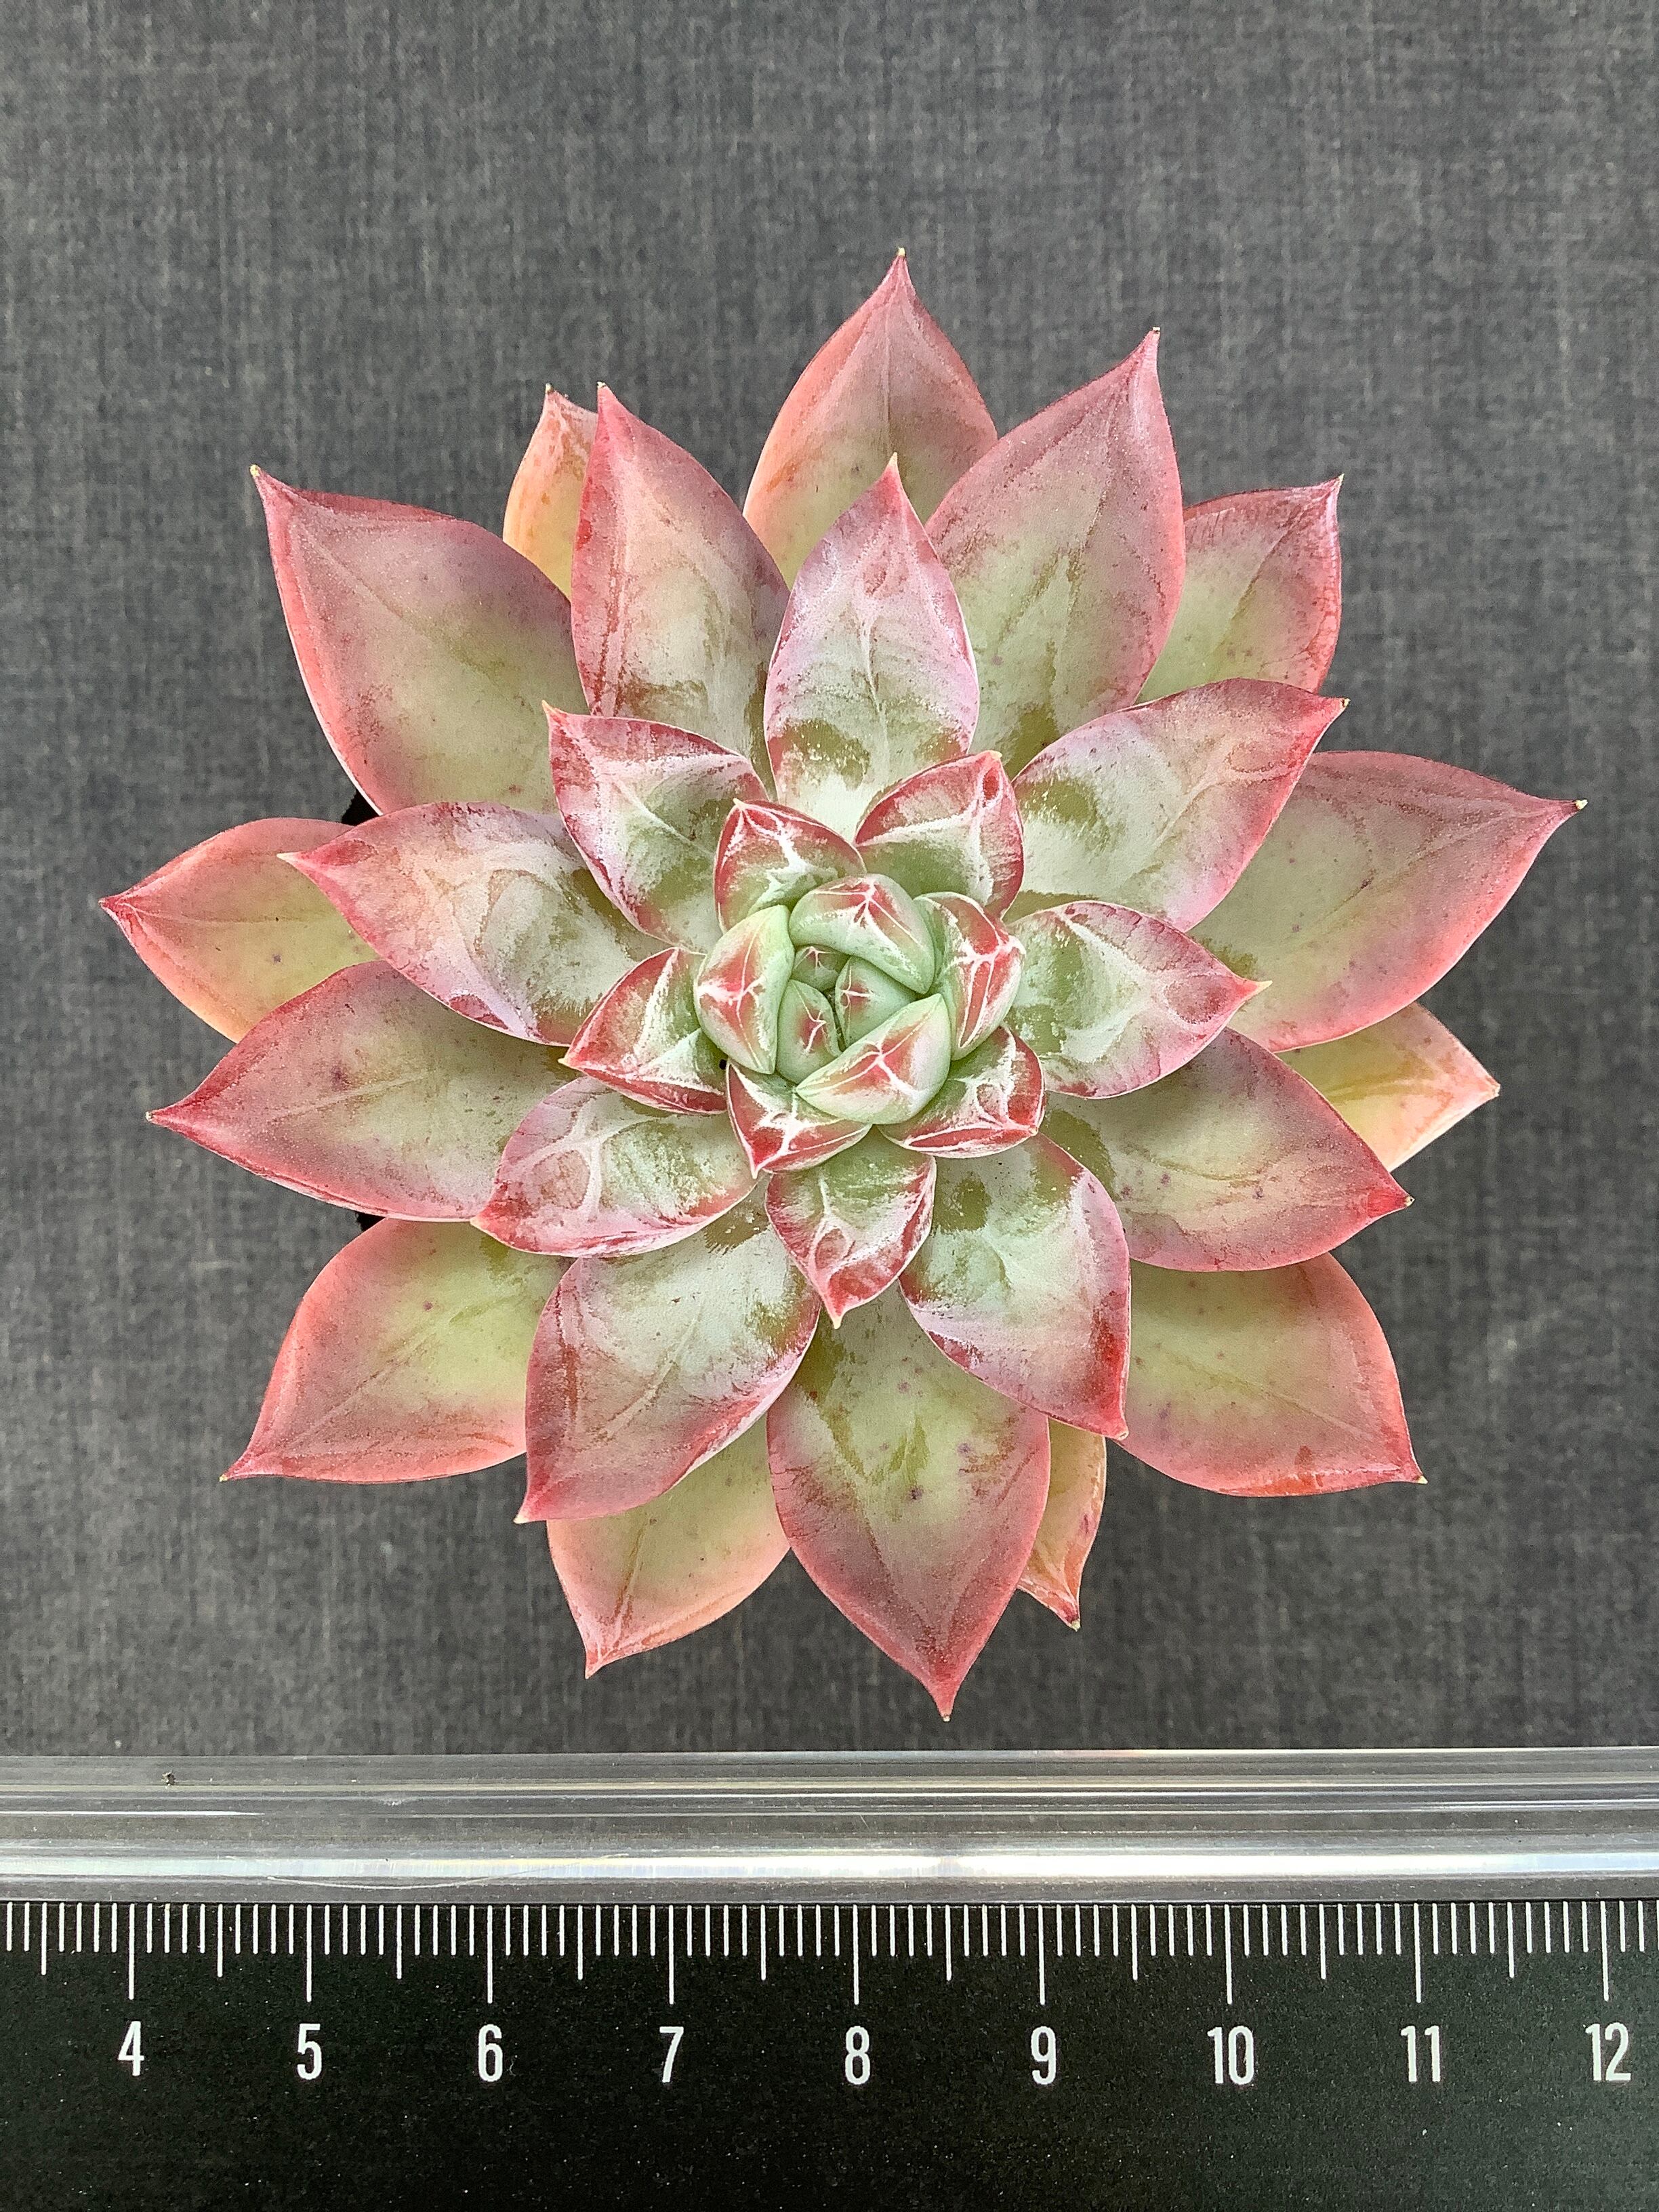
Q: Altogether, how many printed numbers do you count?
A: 9